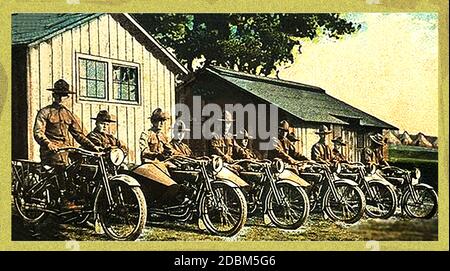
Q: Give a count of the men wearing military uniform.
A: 11